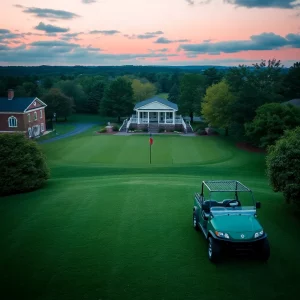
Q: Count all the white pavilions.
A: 1